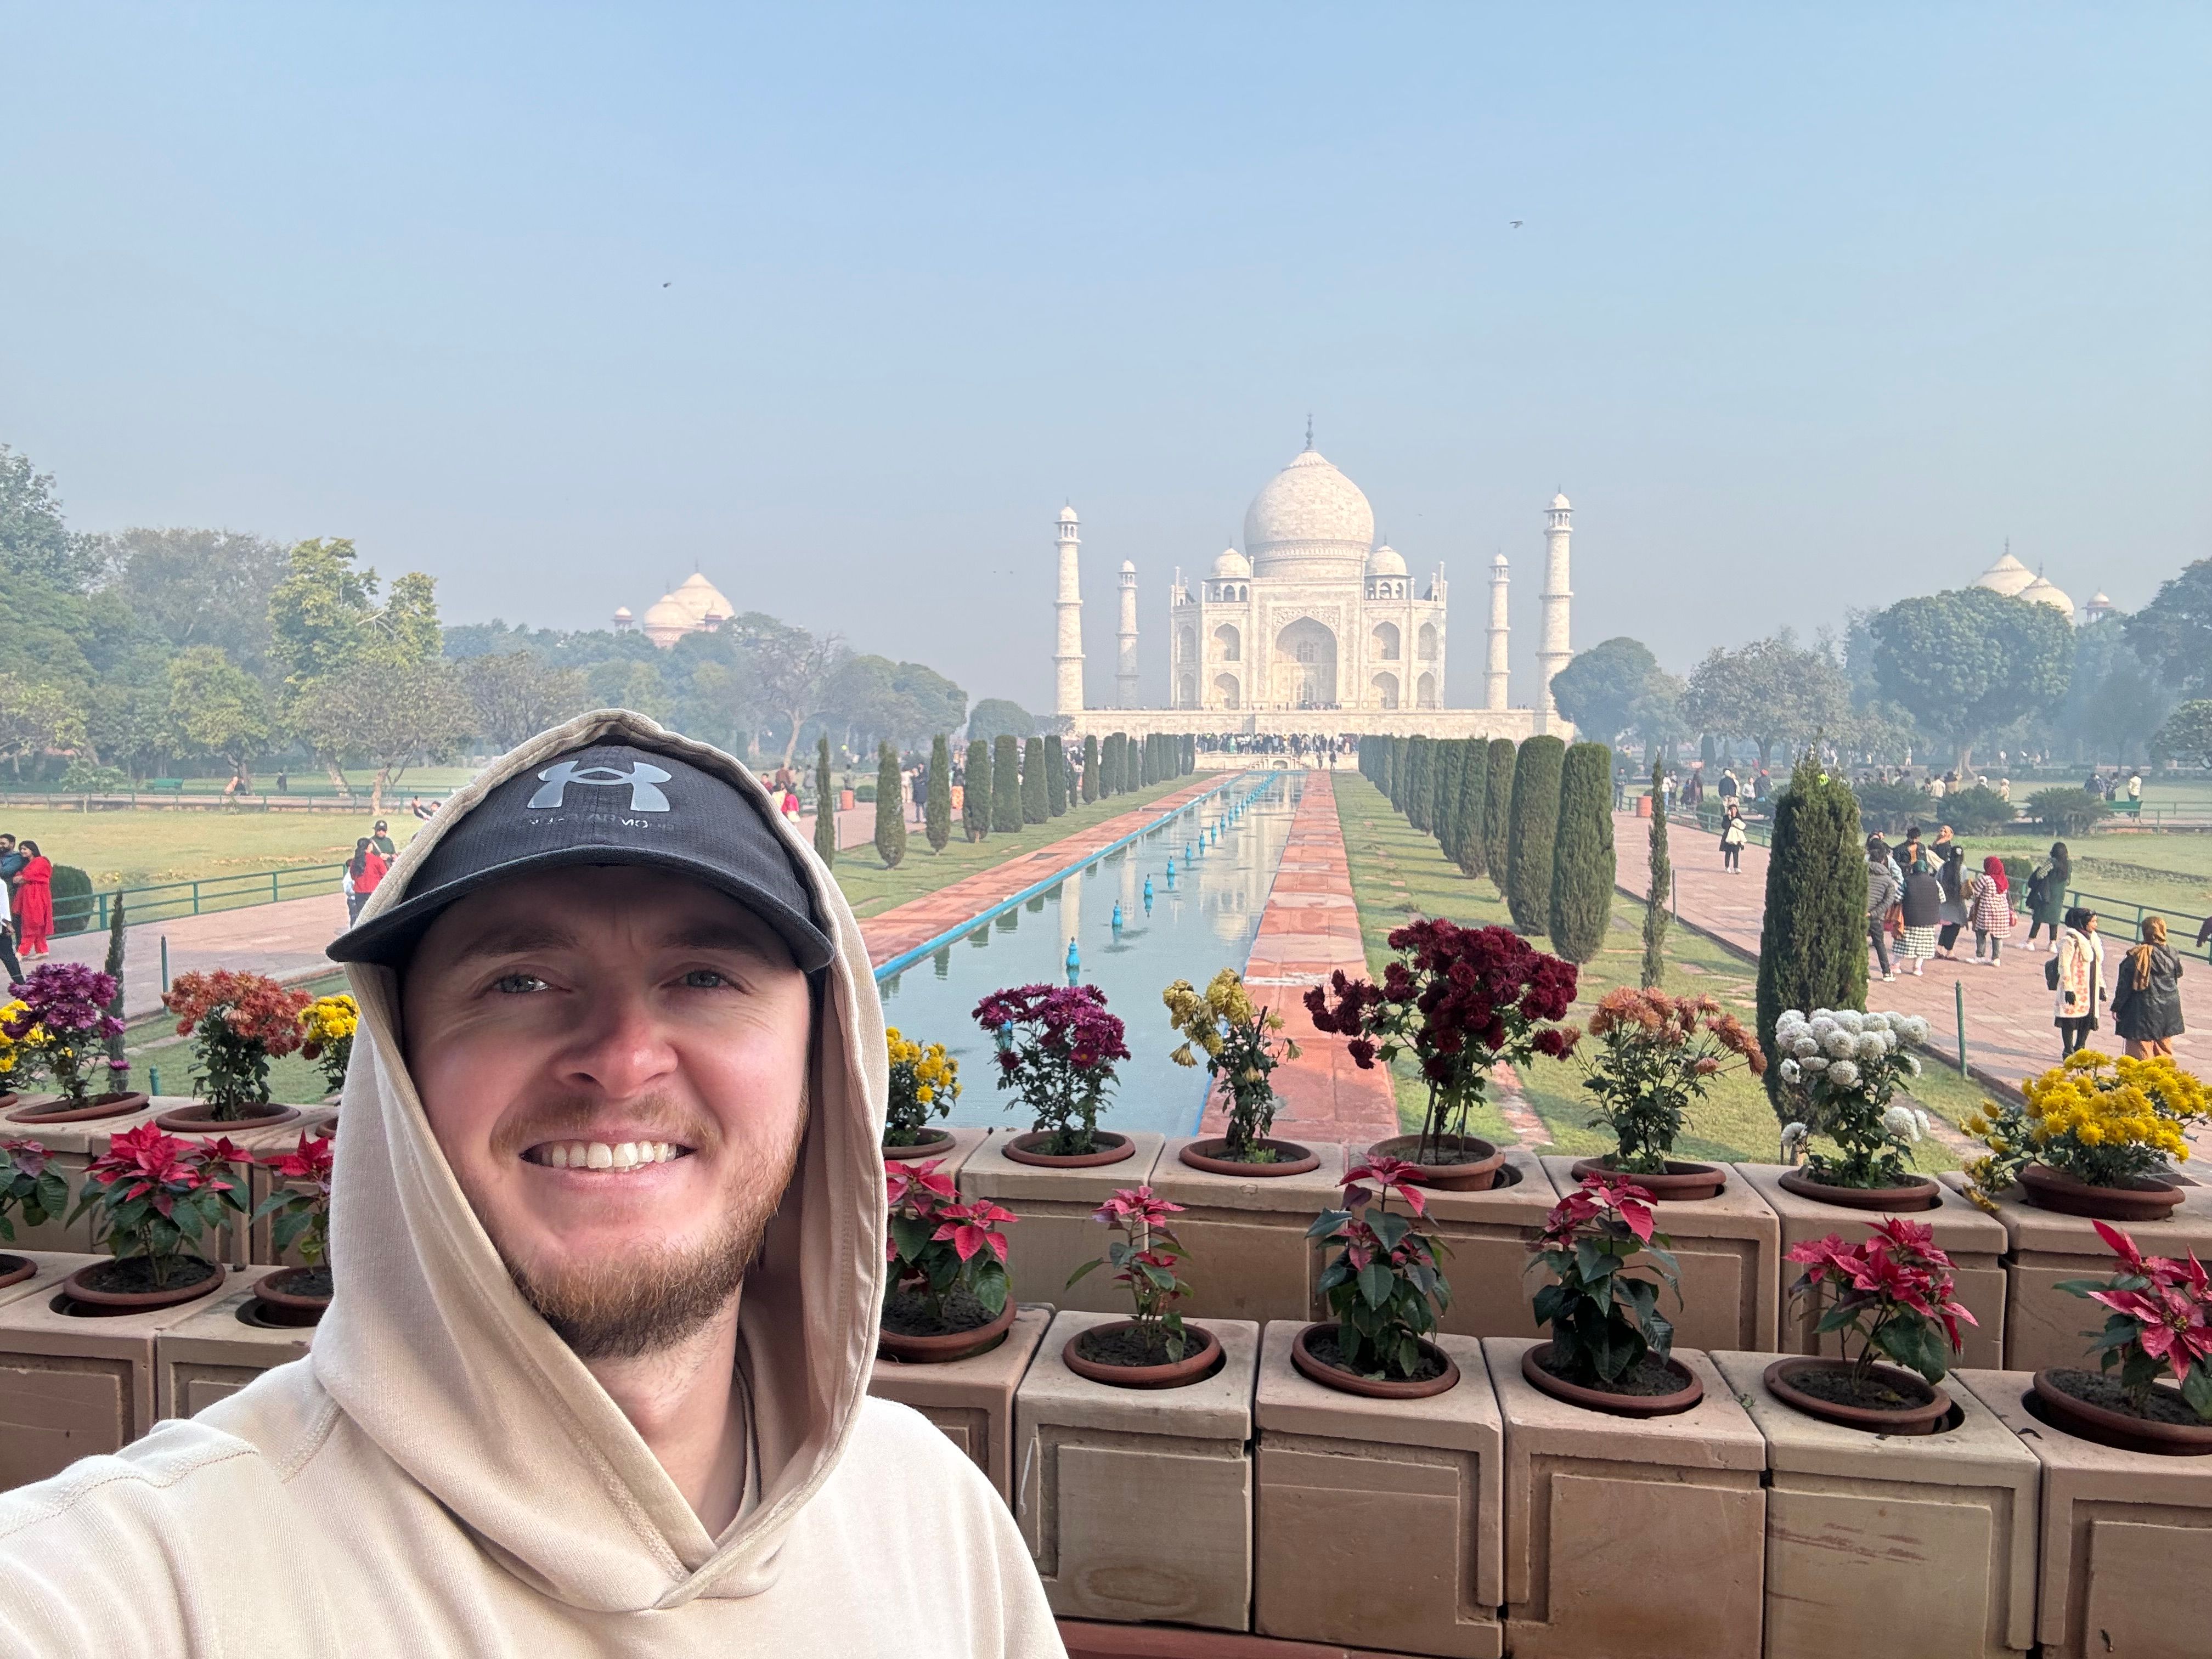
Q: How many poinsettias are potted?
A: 9